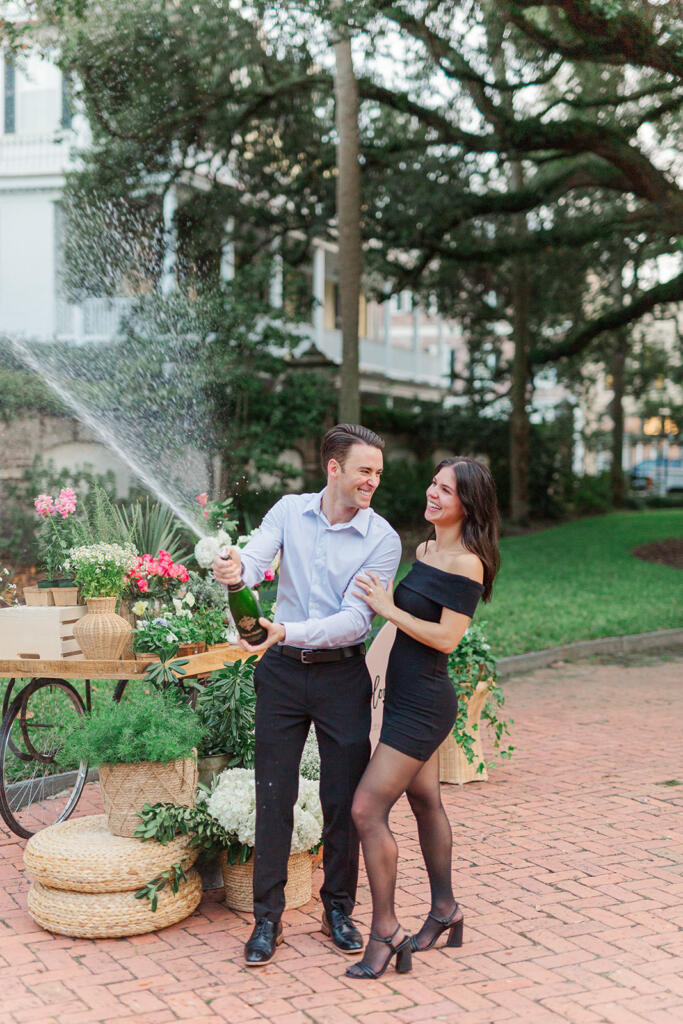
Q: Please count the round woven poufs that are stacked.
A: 2